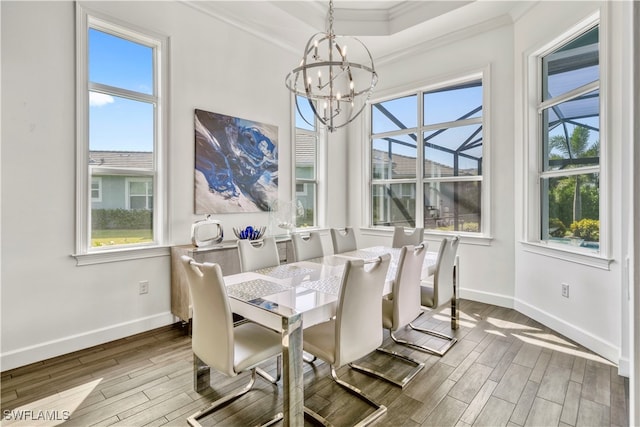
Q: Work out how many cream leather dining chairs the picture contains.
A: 8